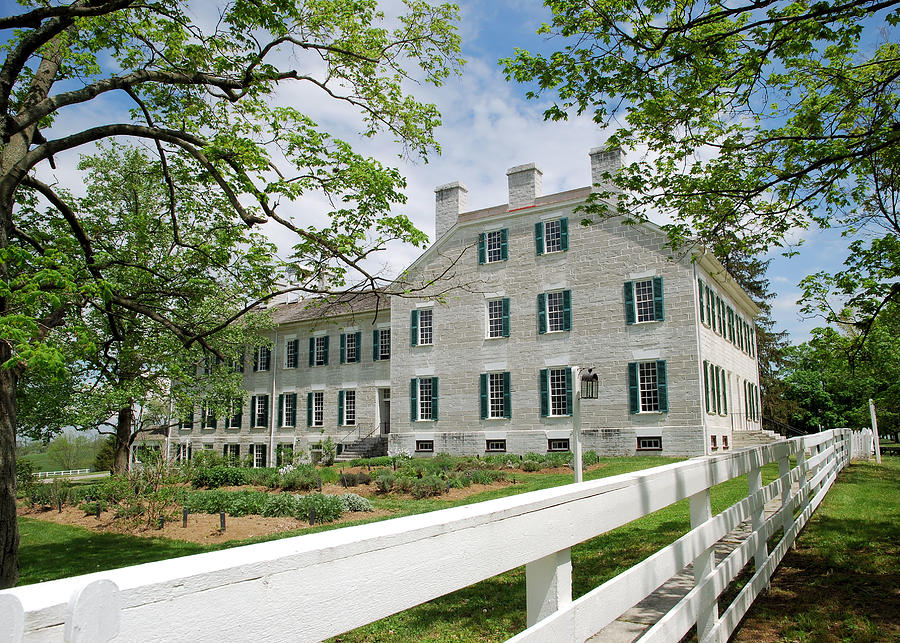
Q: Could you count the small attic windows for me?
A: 2